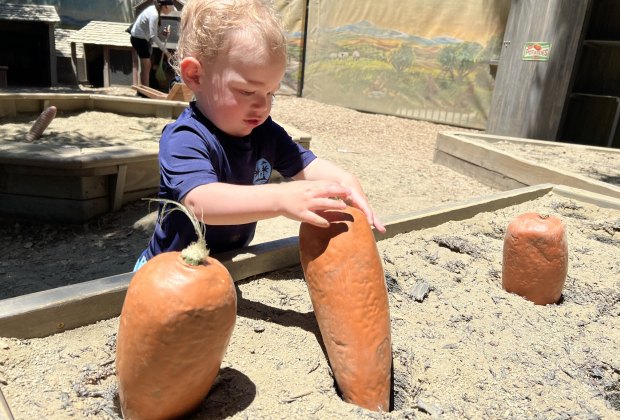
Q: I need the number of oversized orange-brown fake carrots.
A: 3